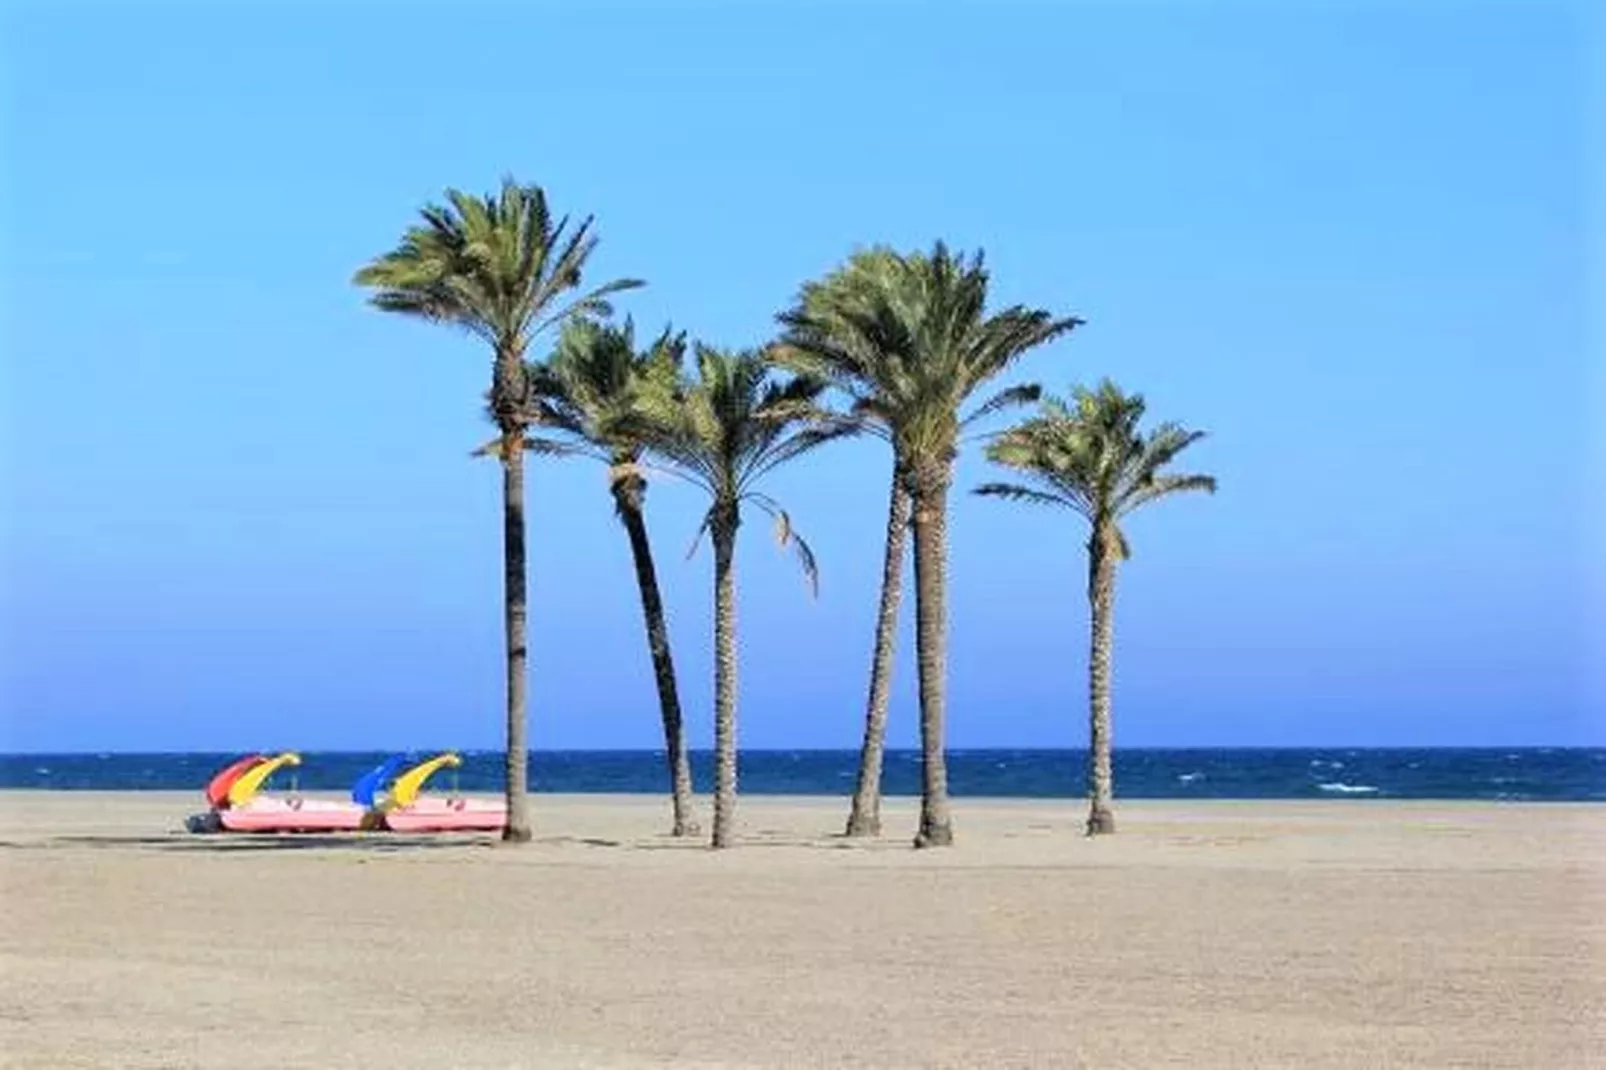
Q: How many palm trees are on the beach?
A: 6